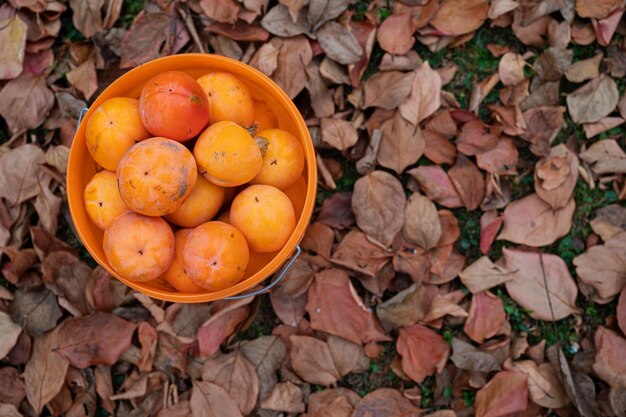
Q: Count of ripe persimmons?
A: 12